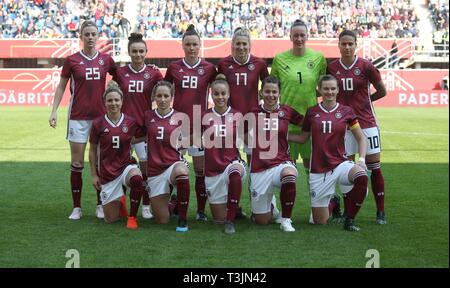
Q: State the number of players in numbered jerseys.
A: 11